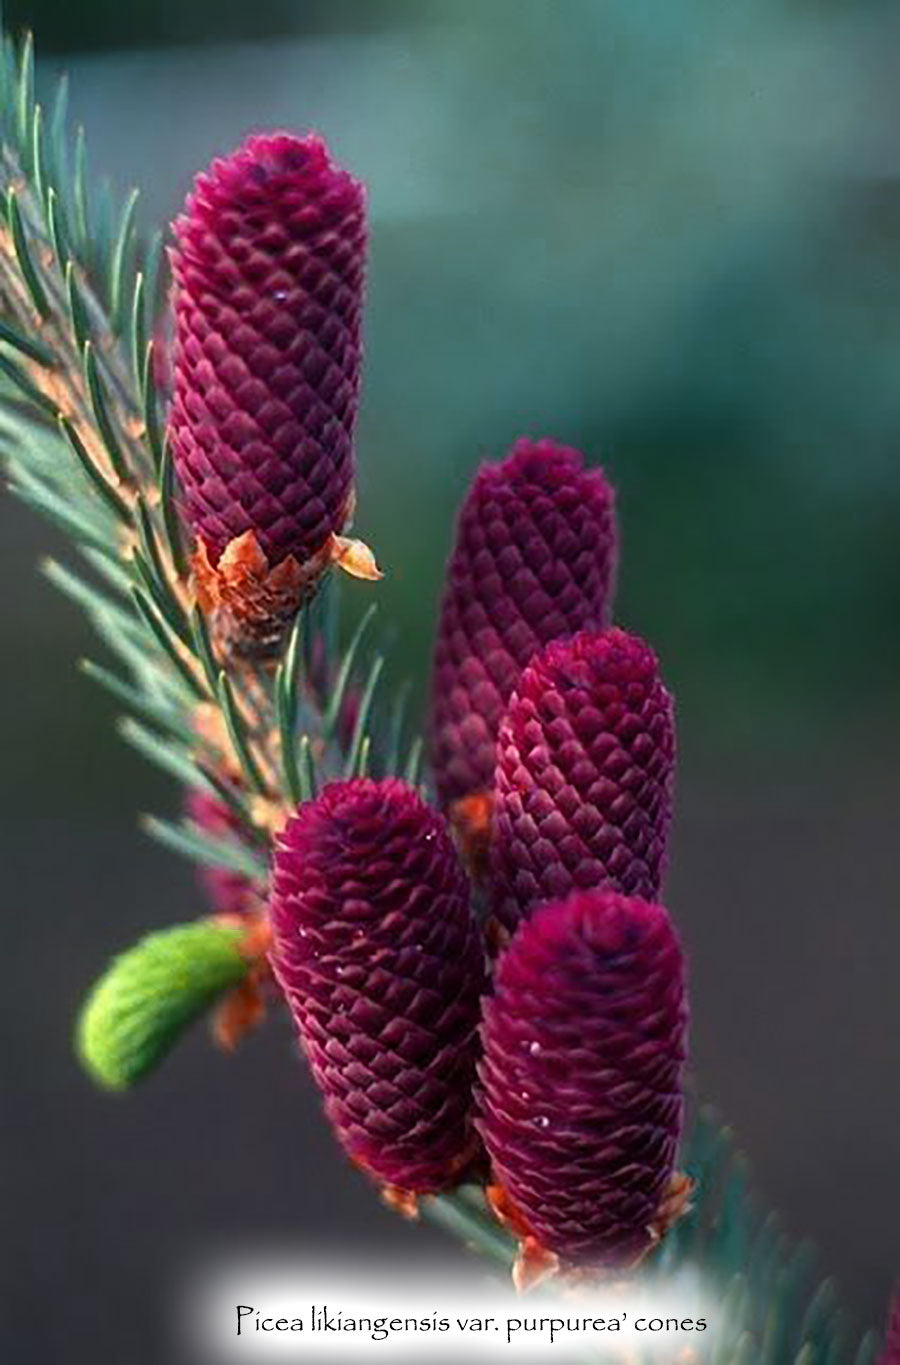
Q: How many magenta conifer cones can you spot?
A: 5